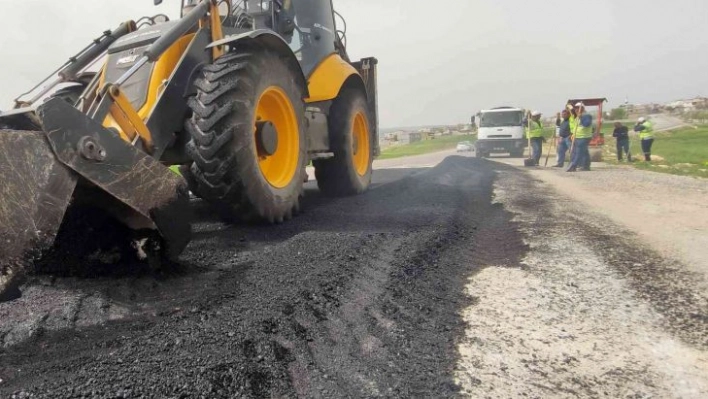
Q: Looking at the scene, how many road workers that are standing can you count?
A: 6